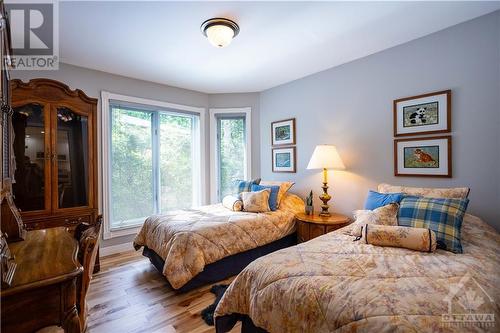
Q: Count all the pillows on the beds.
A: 10